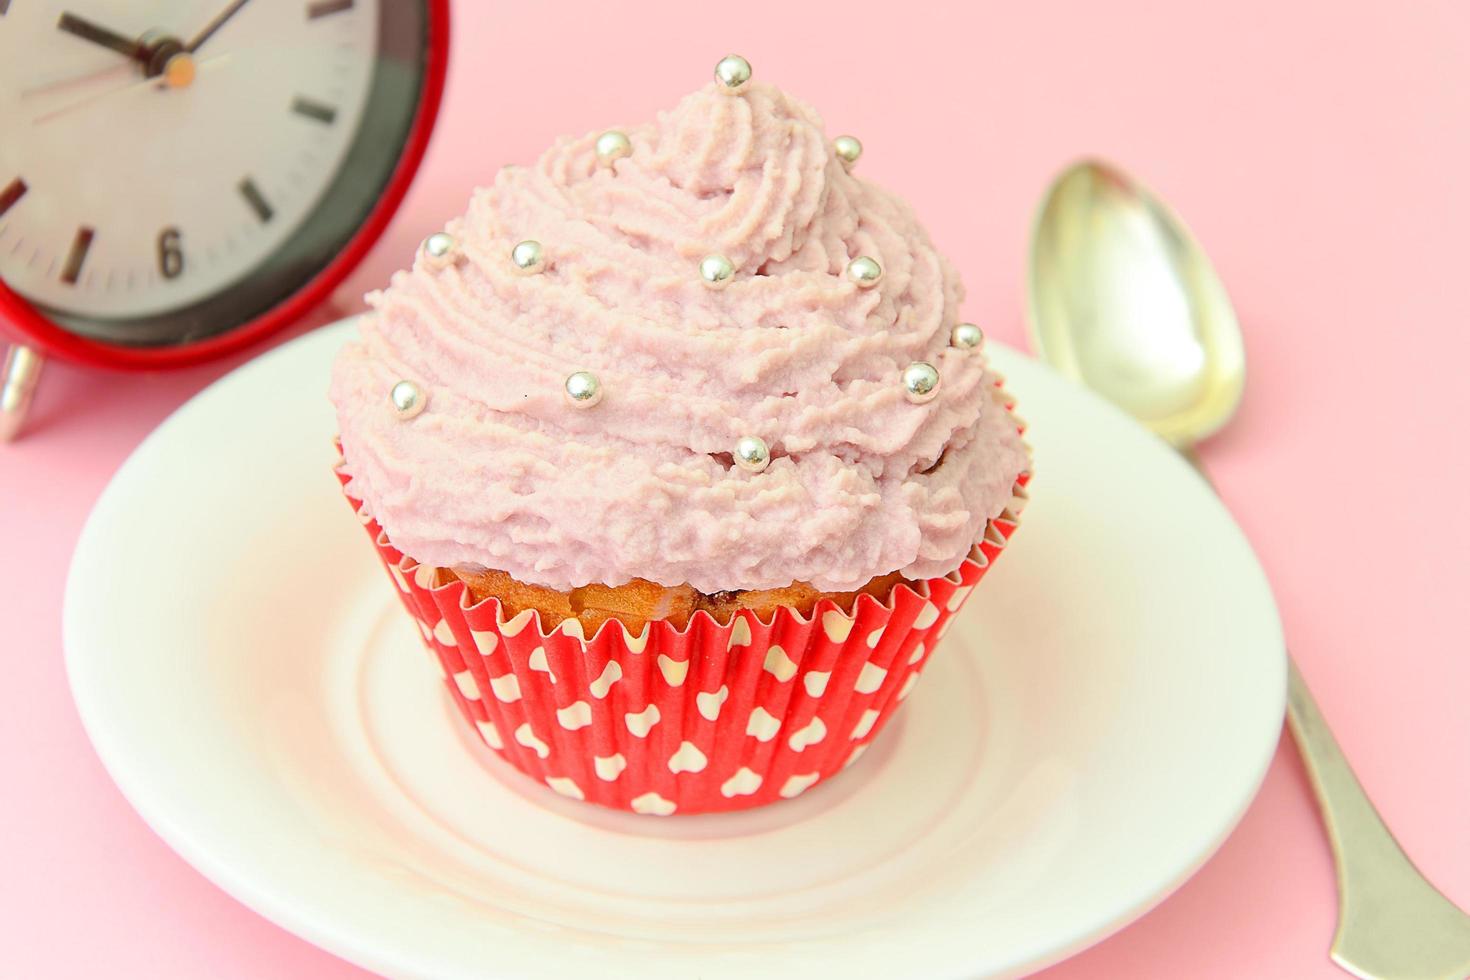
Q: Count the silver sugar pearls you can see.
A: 12